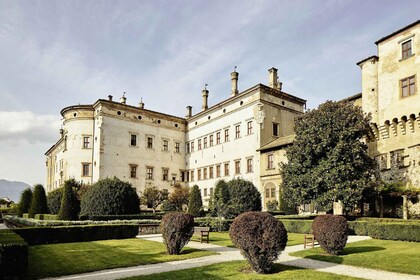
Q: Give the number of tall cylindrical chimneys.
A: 2